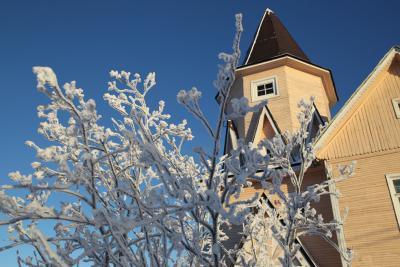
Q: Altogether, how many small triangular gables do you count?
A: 3